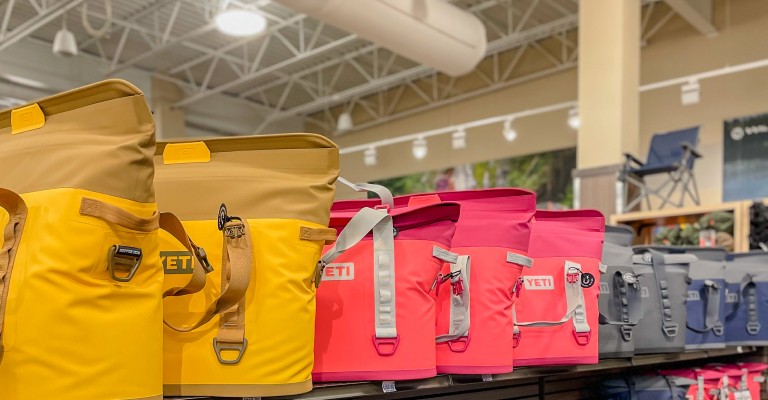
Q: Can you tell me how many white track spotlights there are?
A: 6